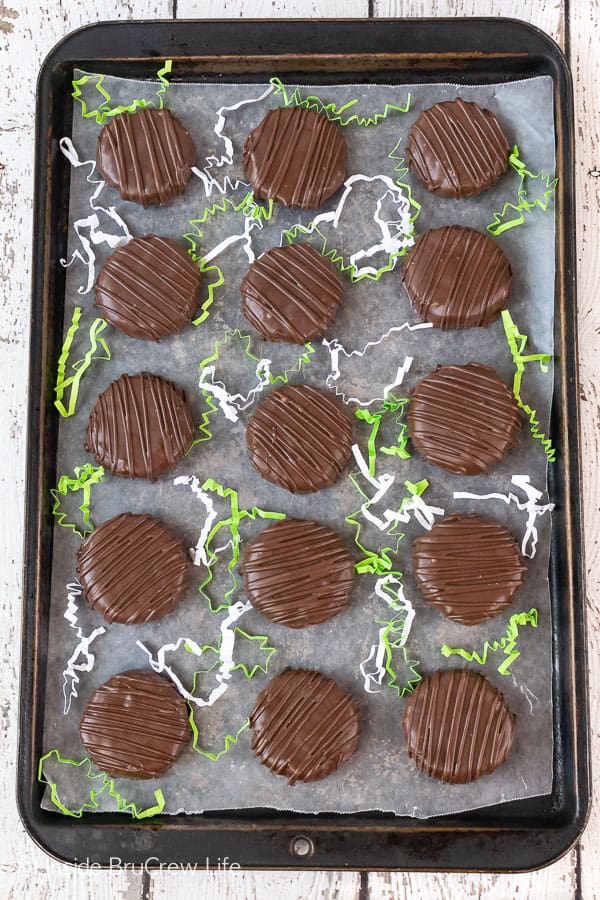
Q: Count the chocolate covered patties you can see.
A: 15